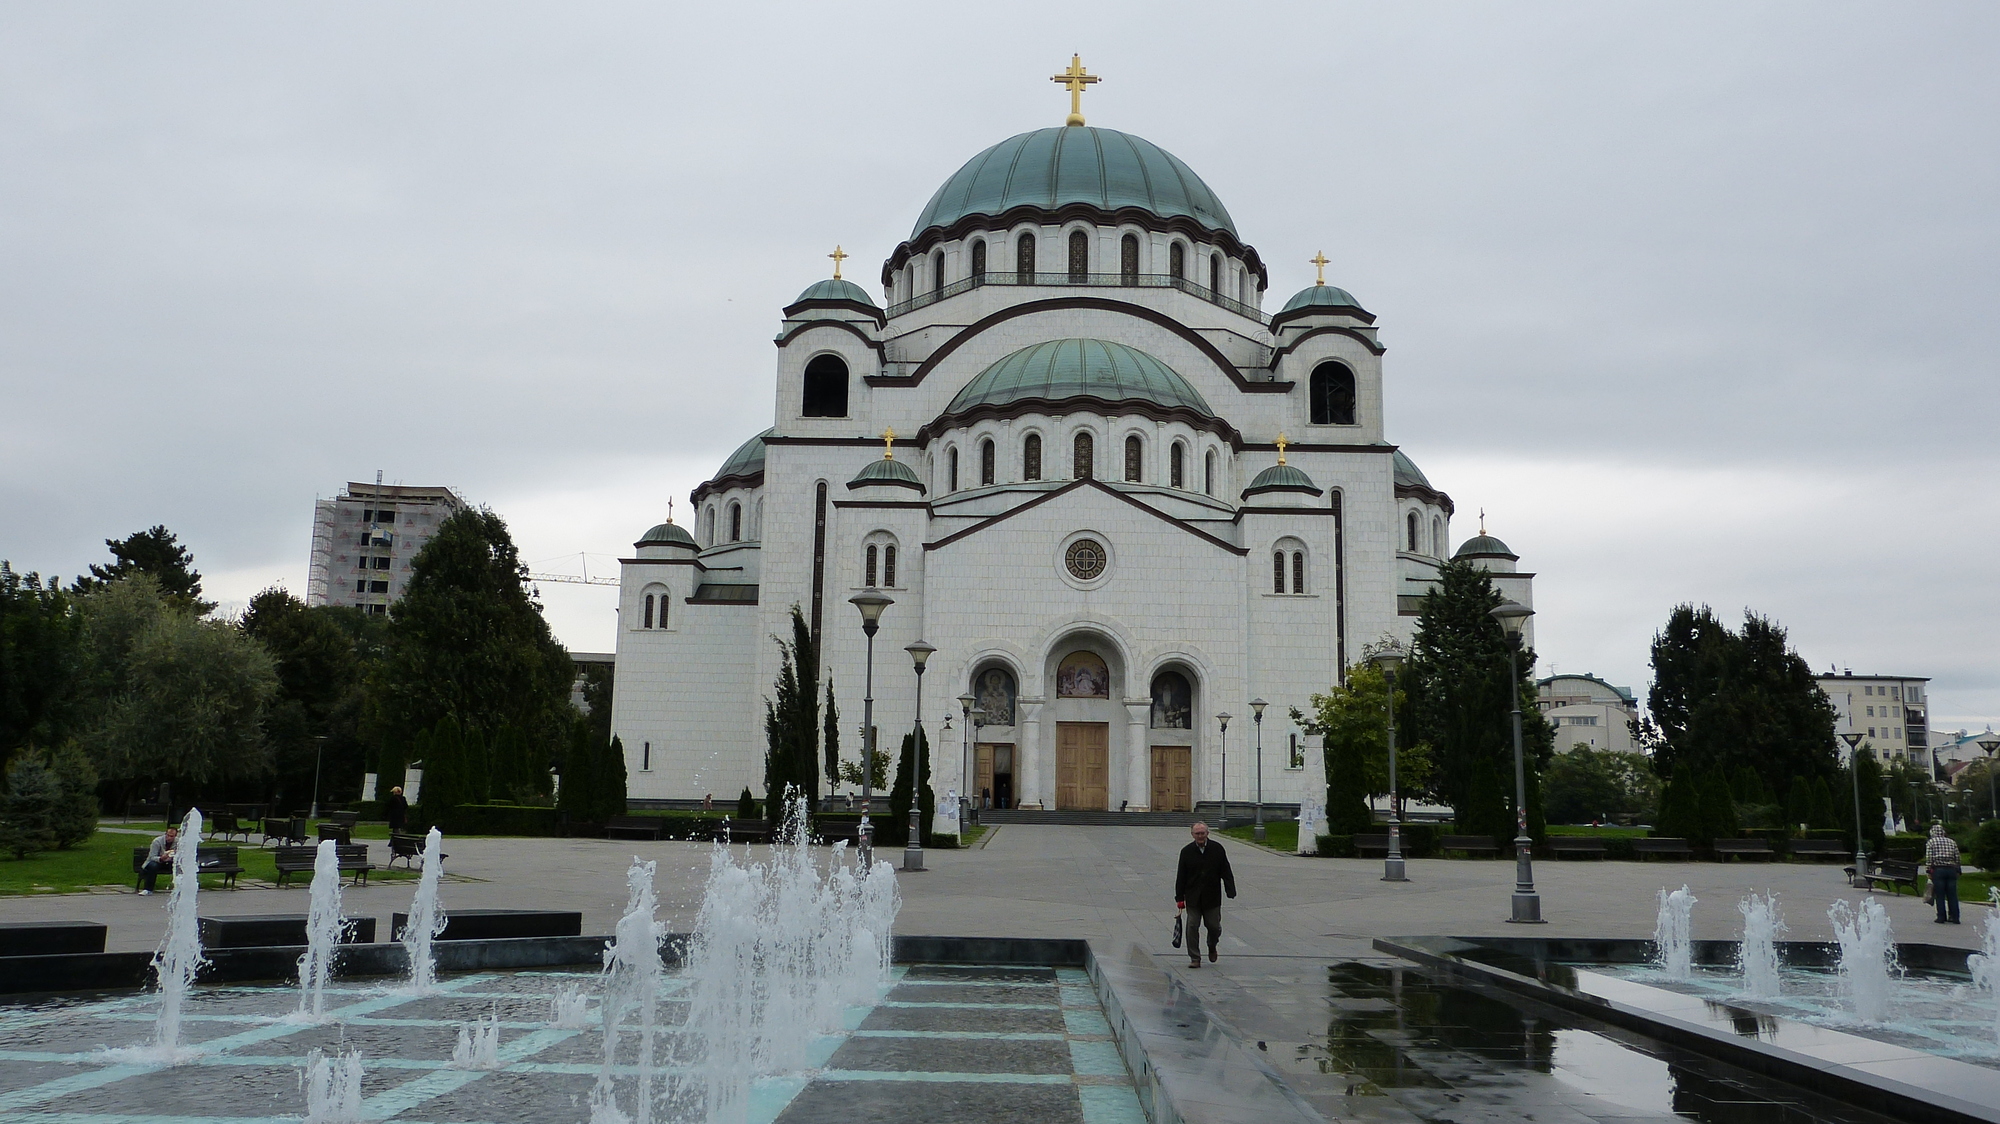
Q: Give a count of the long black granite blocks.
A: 3